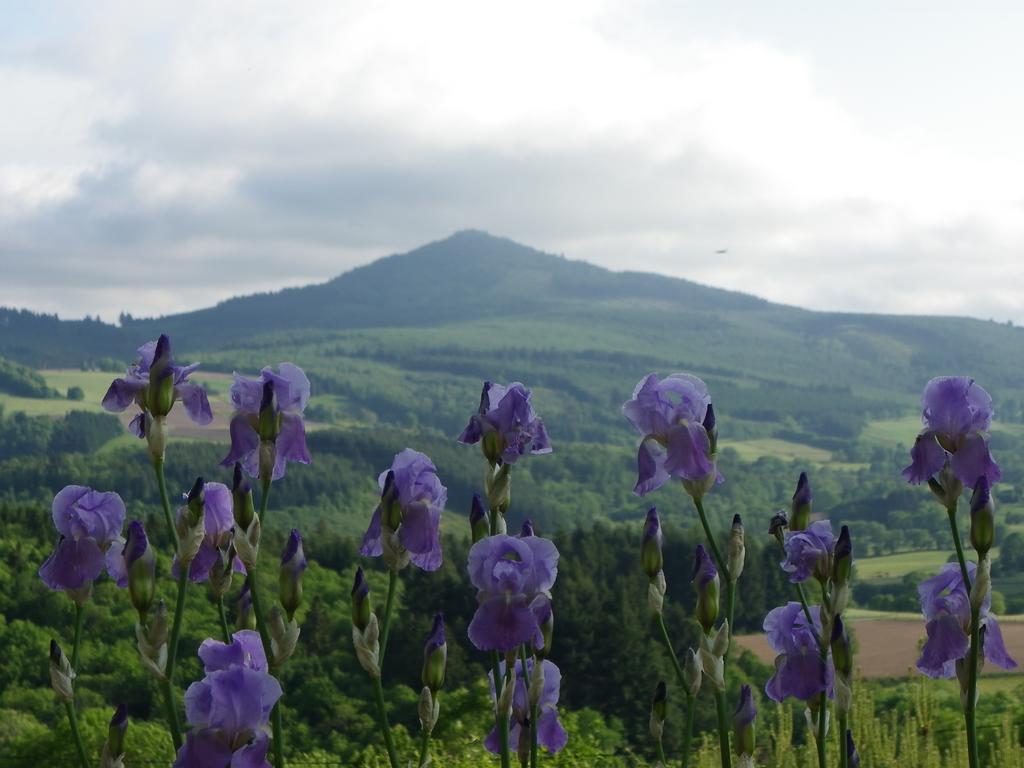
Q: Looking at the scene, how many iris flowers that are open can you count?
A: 14